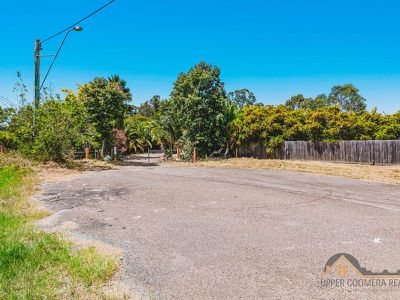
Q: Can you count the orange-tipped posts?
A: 3